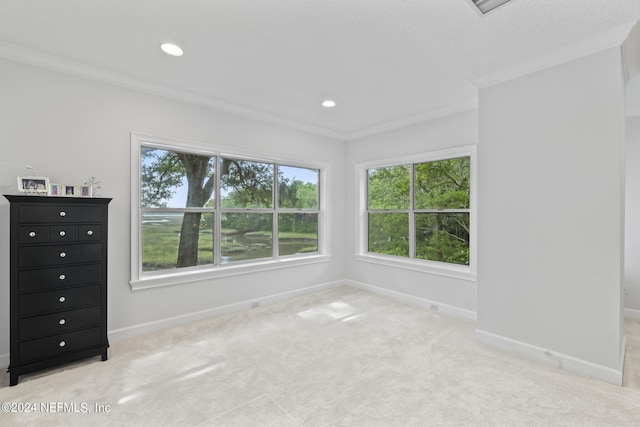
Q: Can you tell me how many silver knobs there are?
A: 9